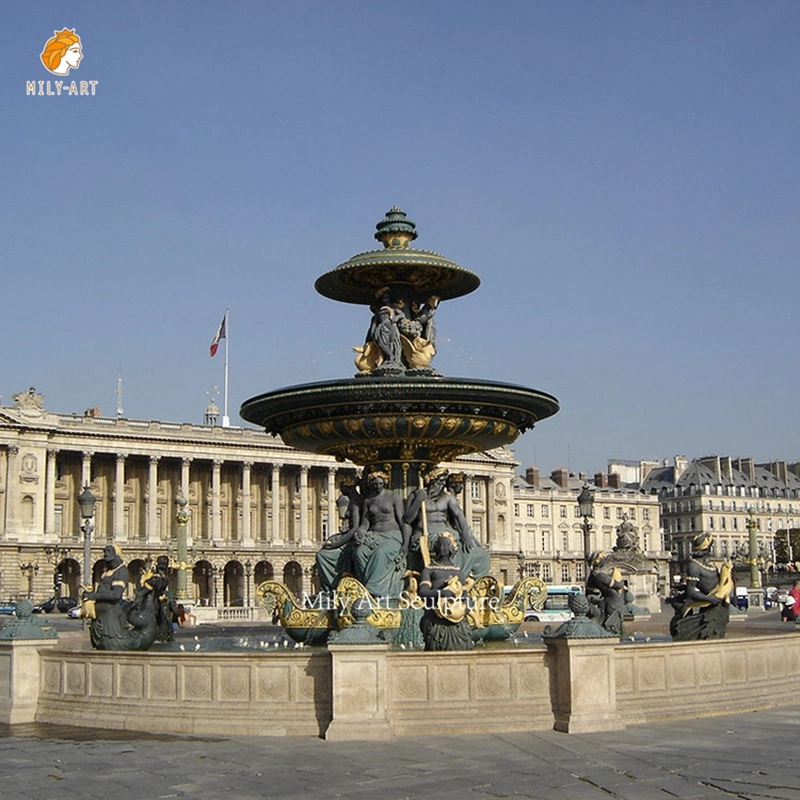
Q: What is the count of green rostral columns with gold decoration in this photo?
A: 2